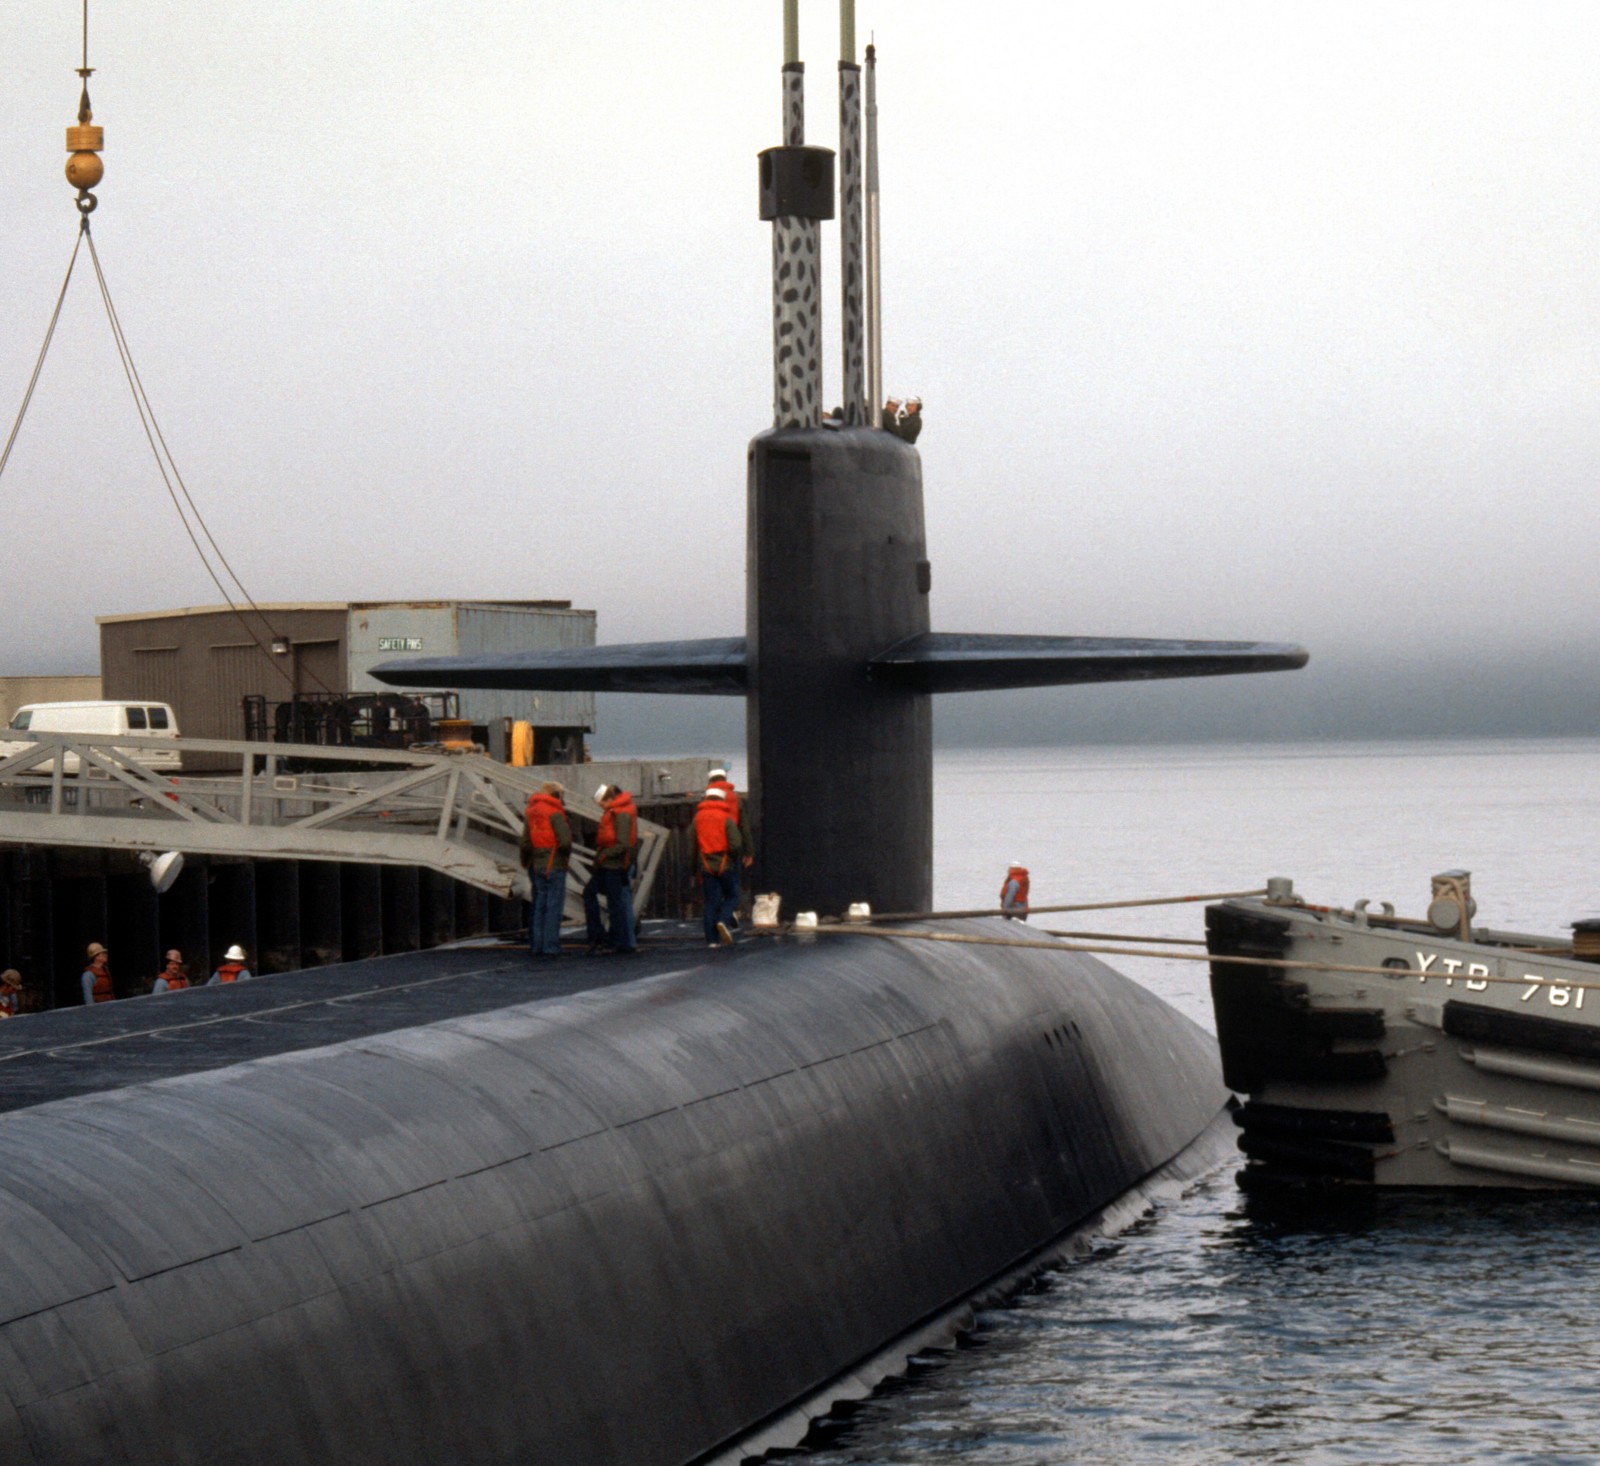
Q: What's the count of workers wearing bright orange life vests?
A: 9